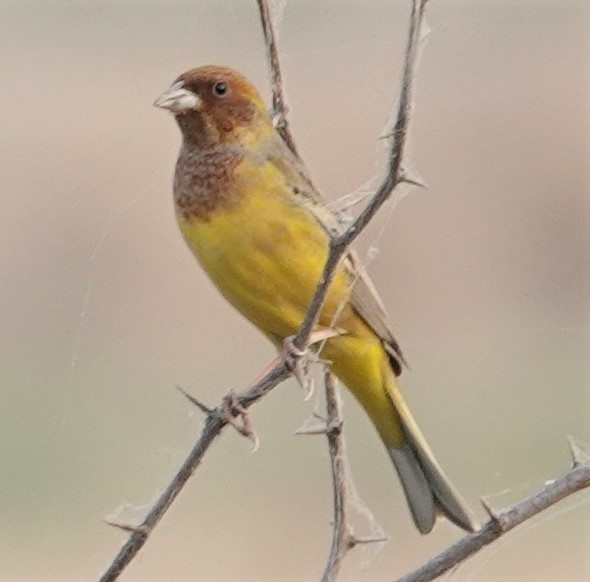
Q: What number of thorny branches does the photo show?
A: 3